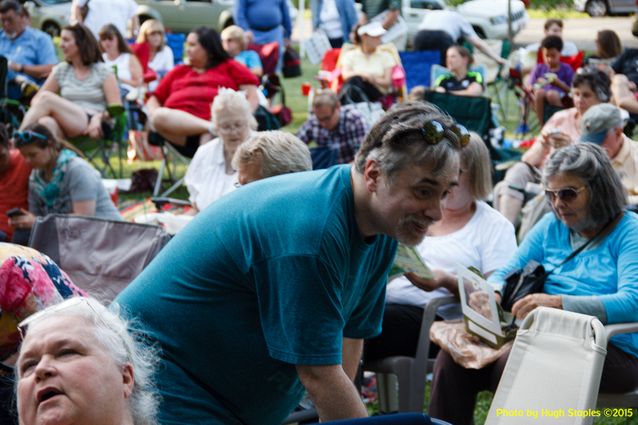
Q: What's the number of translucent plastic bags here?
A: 1